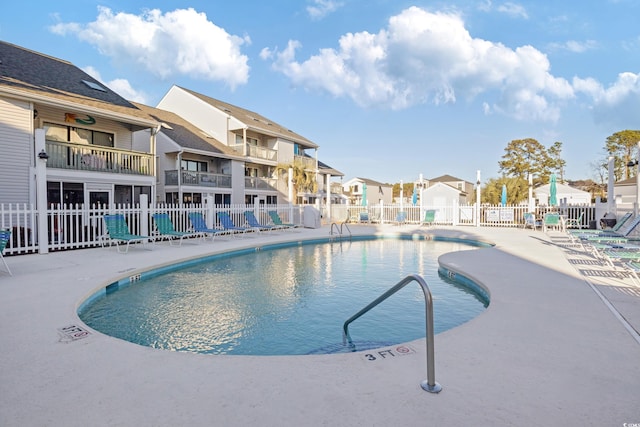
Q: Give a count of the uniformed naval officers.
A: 0